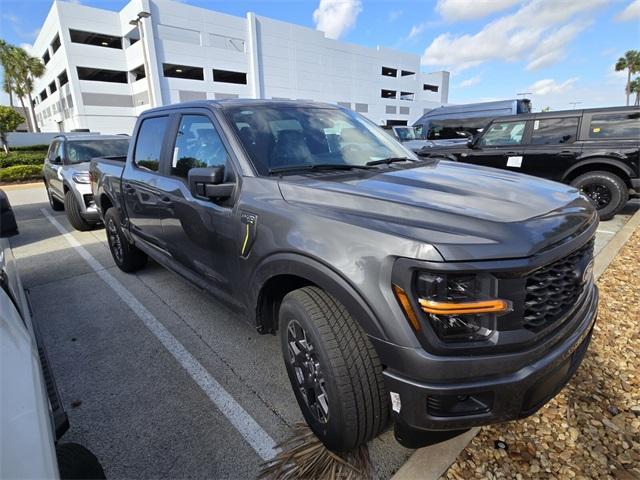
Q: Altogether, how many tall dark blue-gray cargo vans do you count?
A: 1